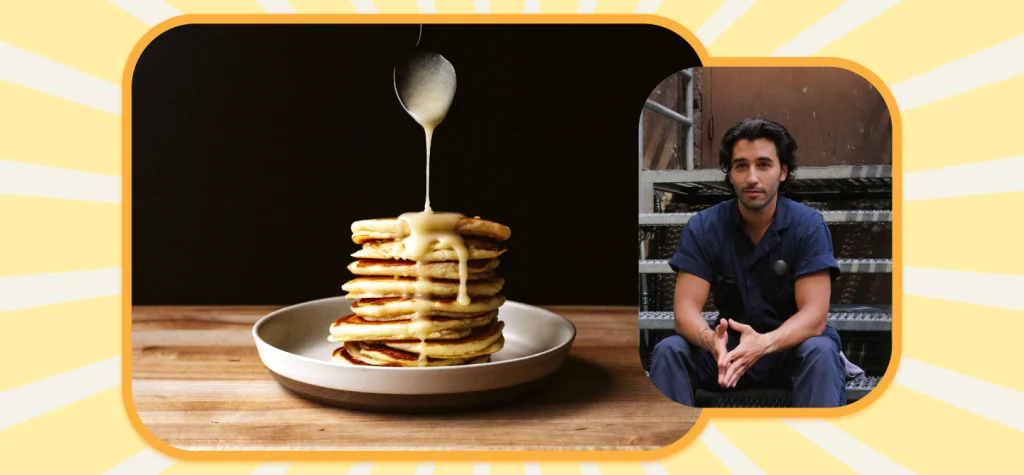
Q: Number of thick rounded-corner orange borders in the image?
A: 2